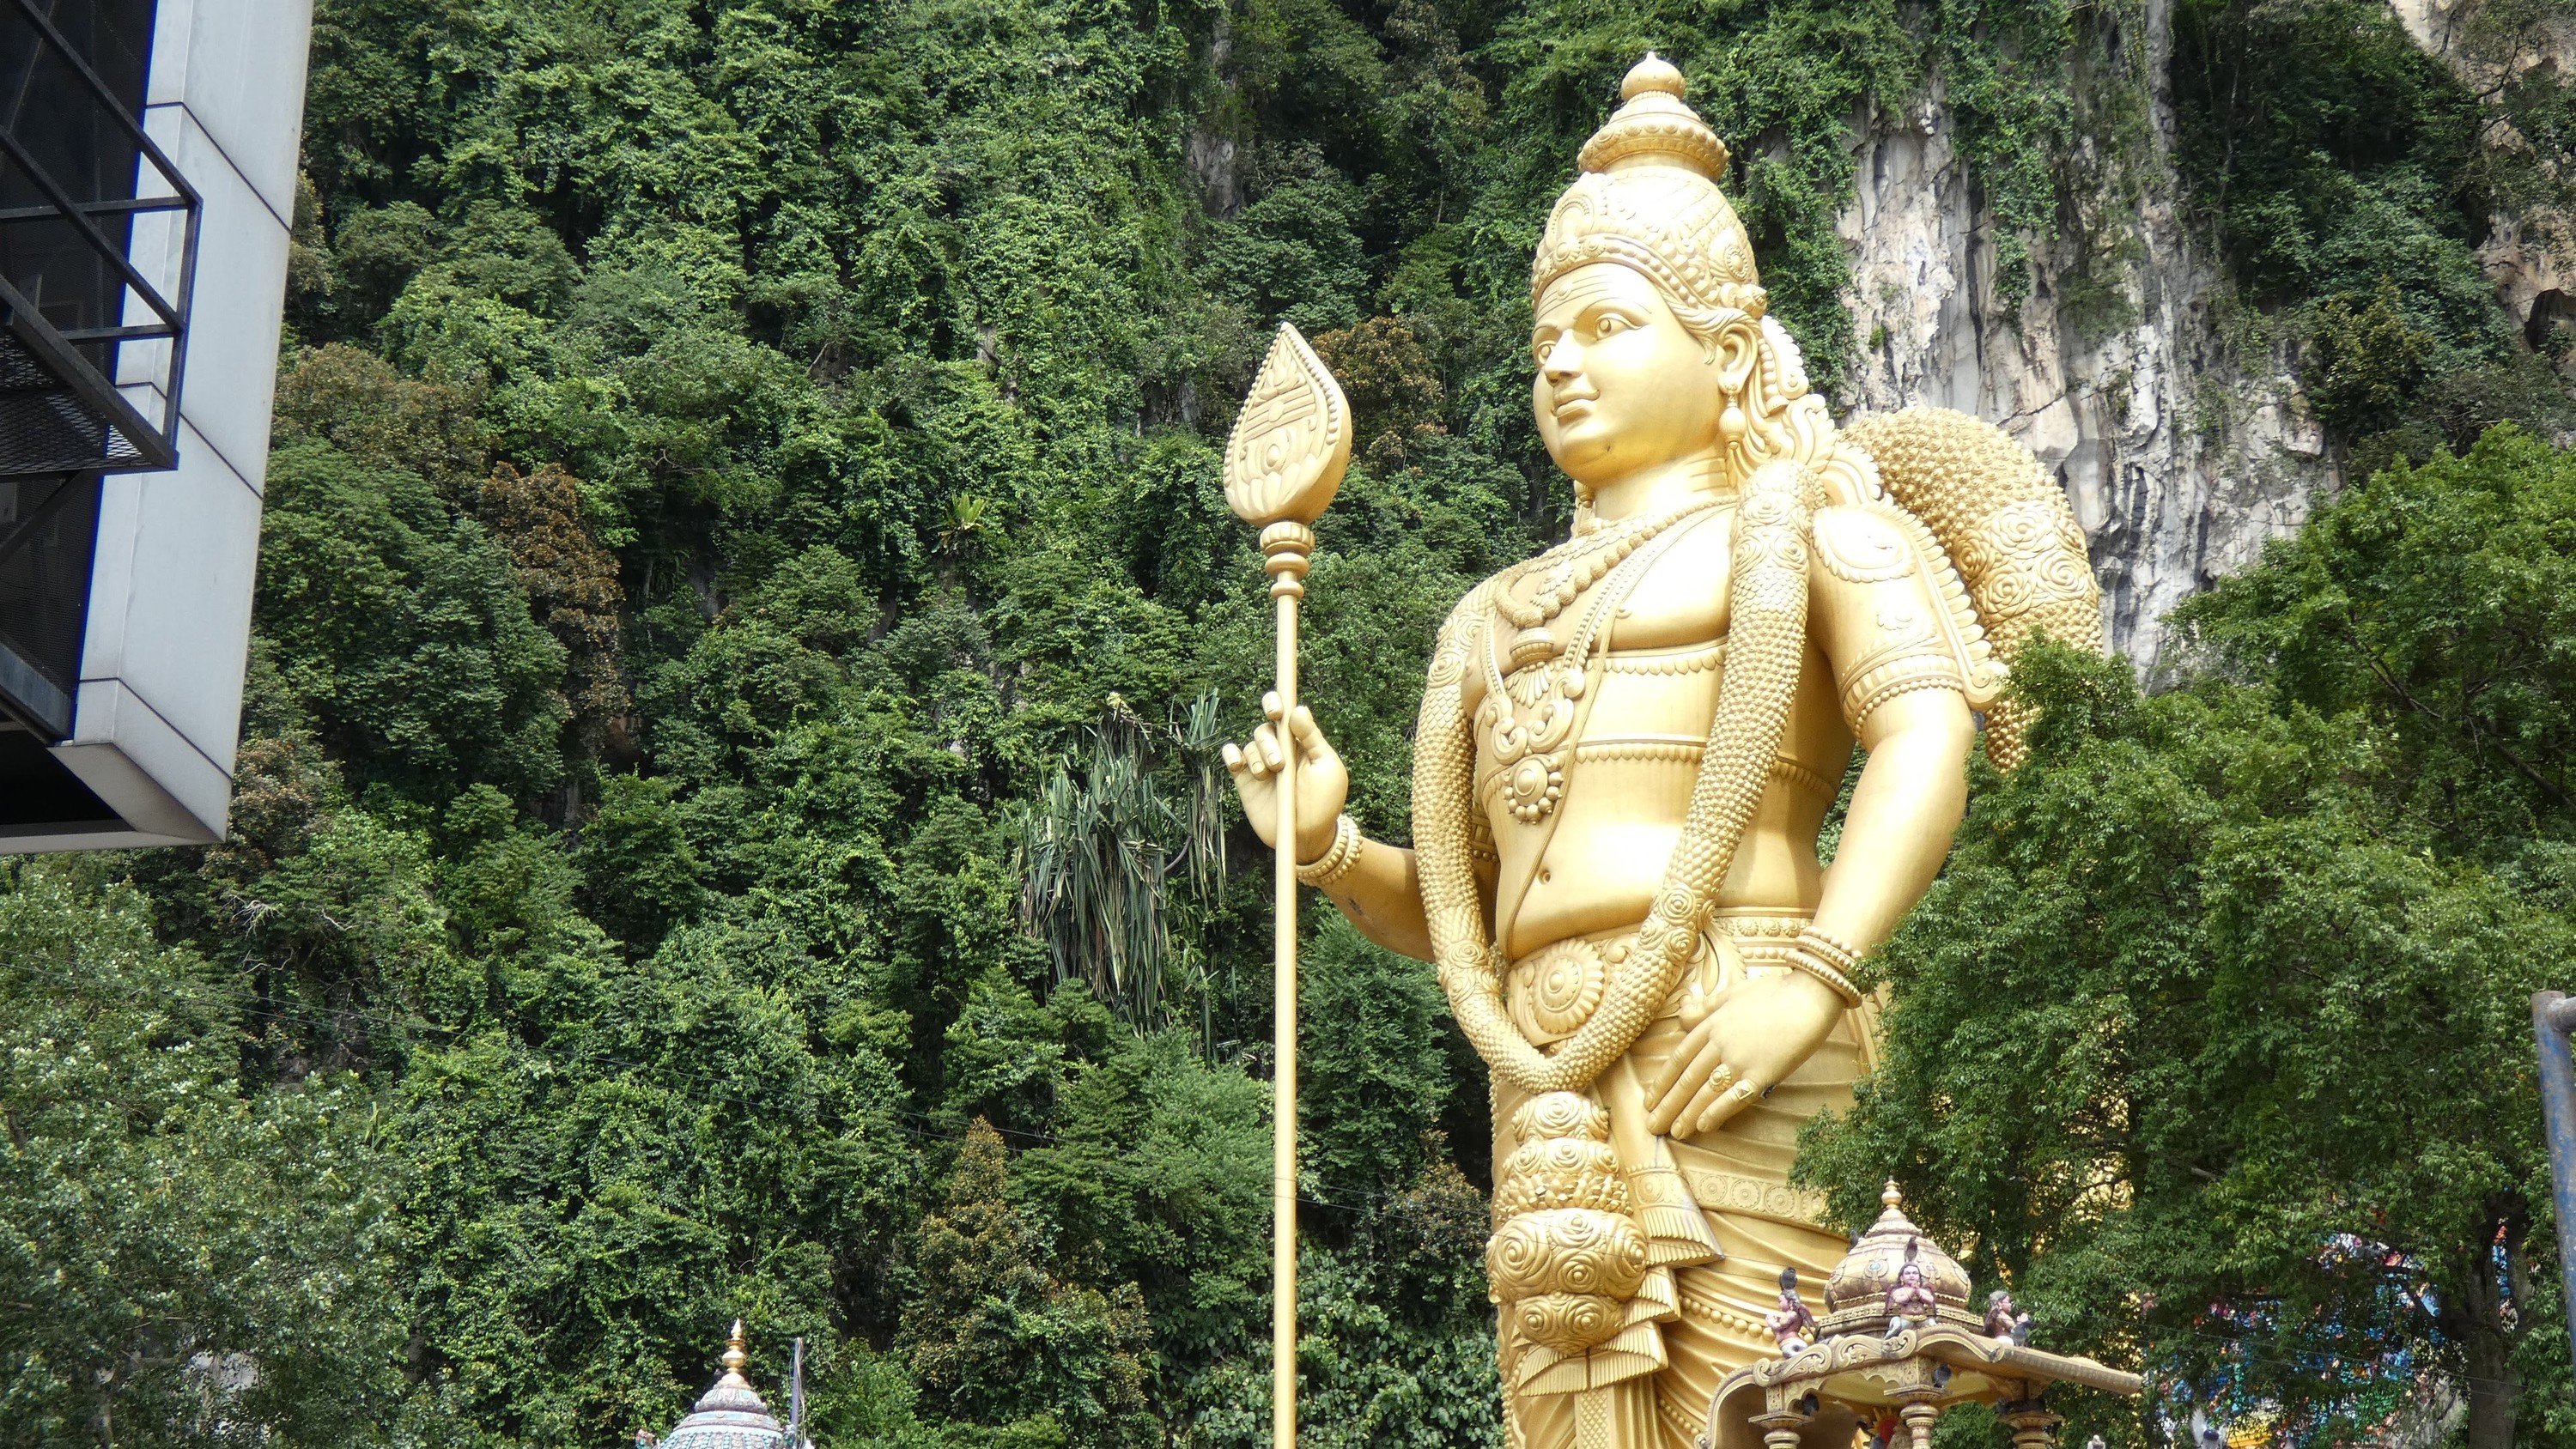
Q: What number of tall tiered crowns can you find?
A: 1